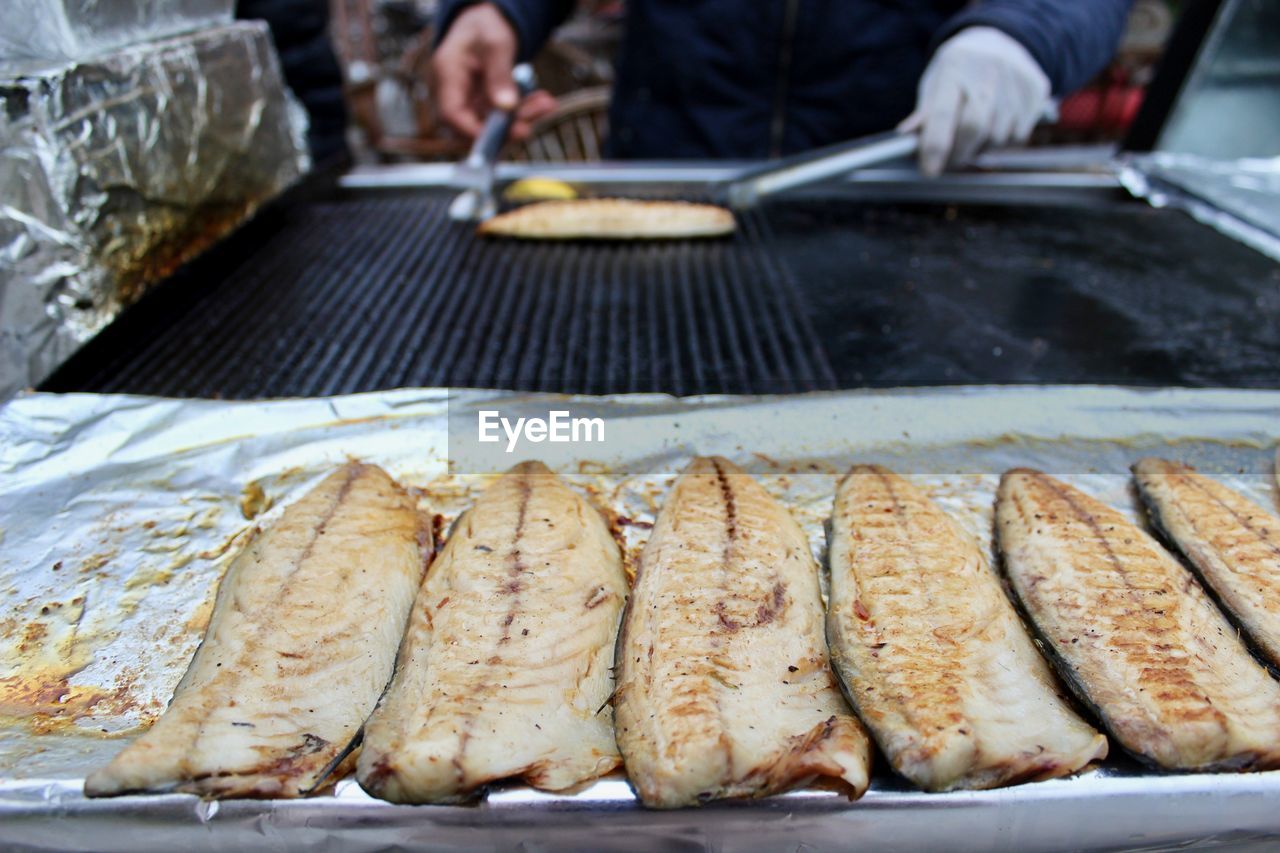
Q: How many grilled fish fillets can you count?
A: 7